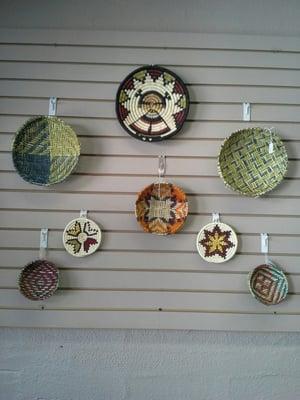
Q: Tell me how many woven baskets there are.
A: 8